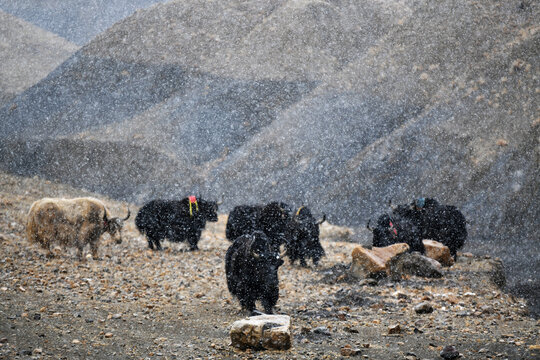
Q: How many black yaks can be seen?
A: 6